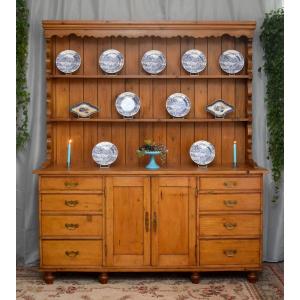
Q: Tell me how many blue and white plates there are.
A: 9